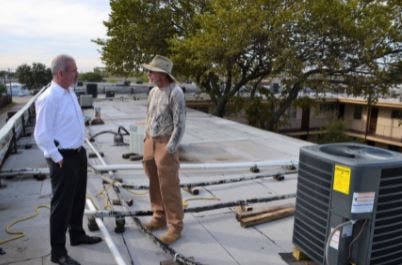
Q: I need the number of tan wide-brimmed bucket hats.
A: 1